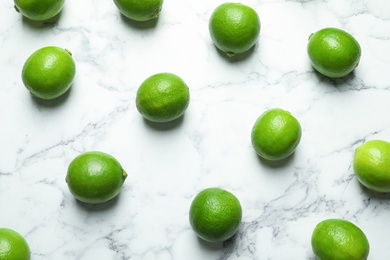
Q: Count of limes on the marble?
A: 12